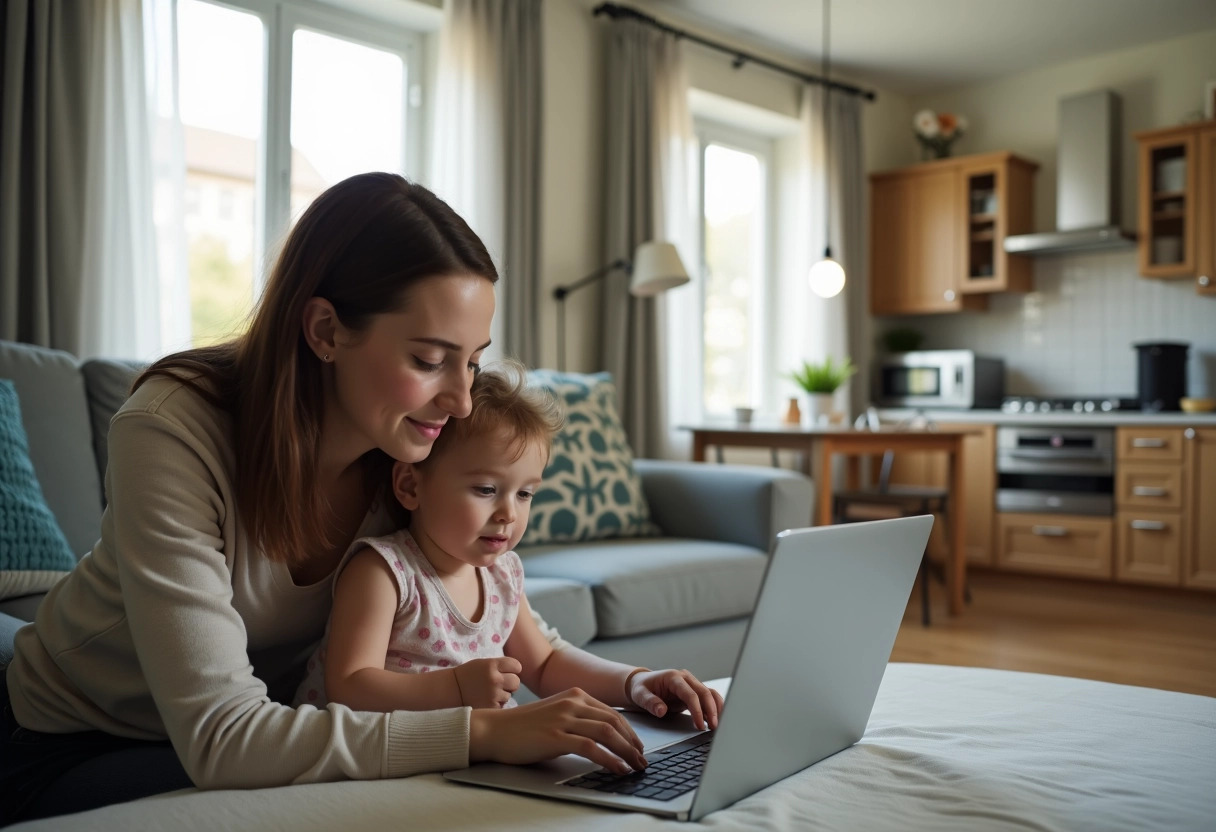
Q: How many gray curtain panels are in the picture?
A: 4